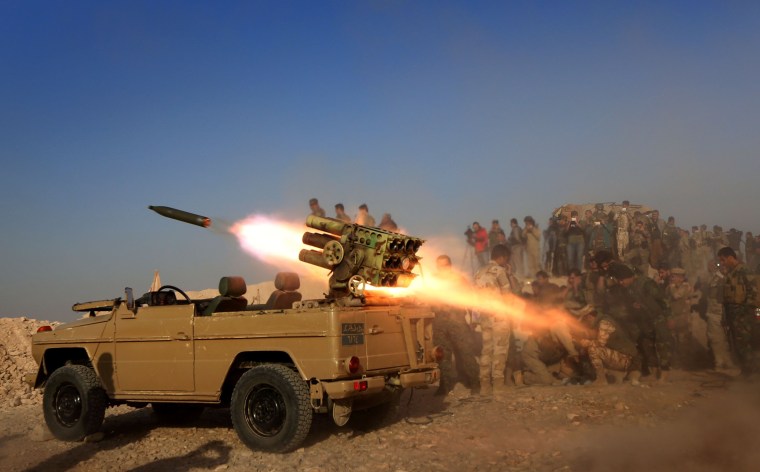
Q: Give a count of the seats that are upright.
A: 2